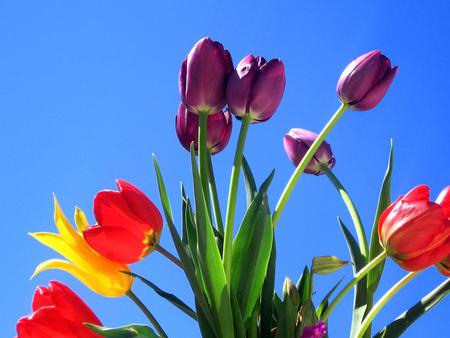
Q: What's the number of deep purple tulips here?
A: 5